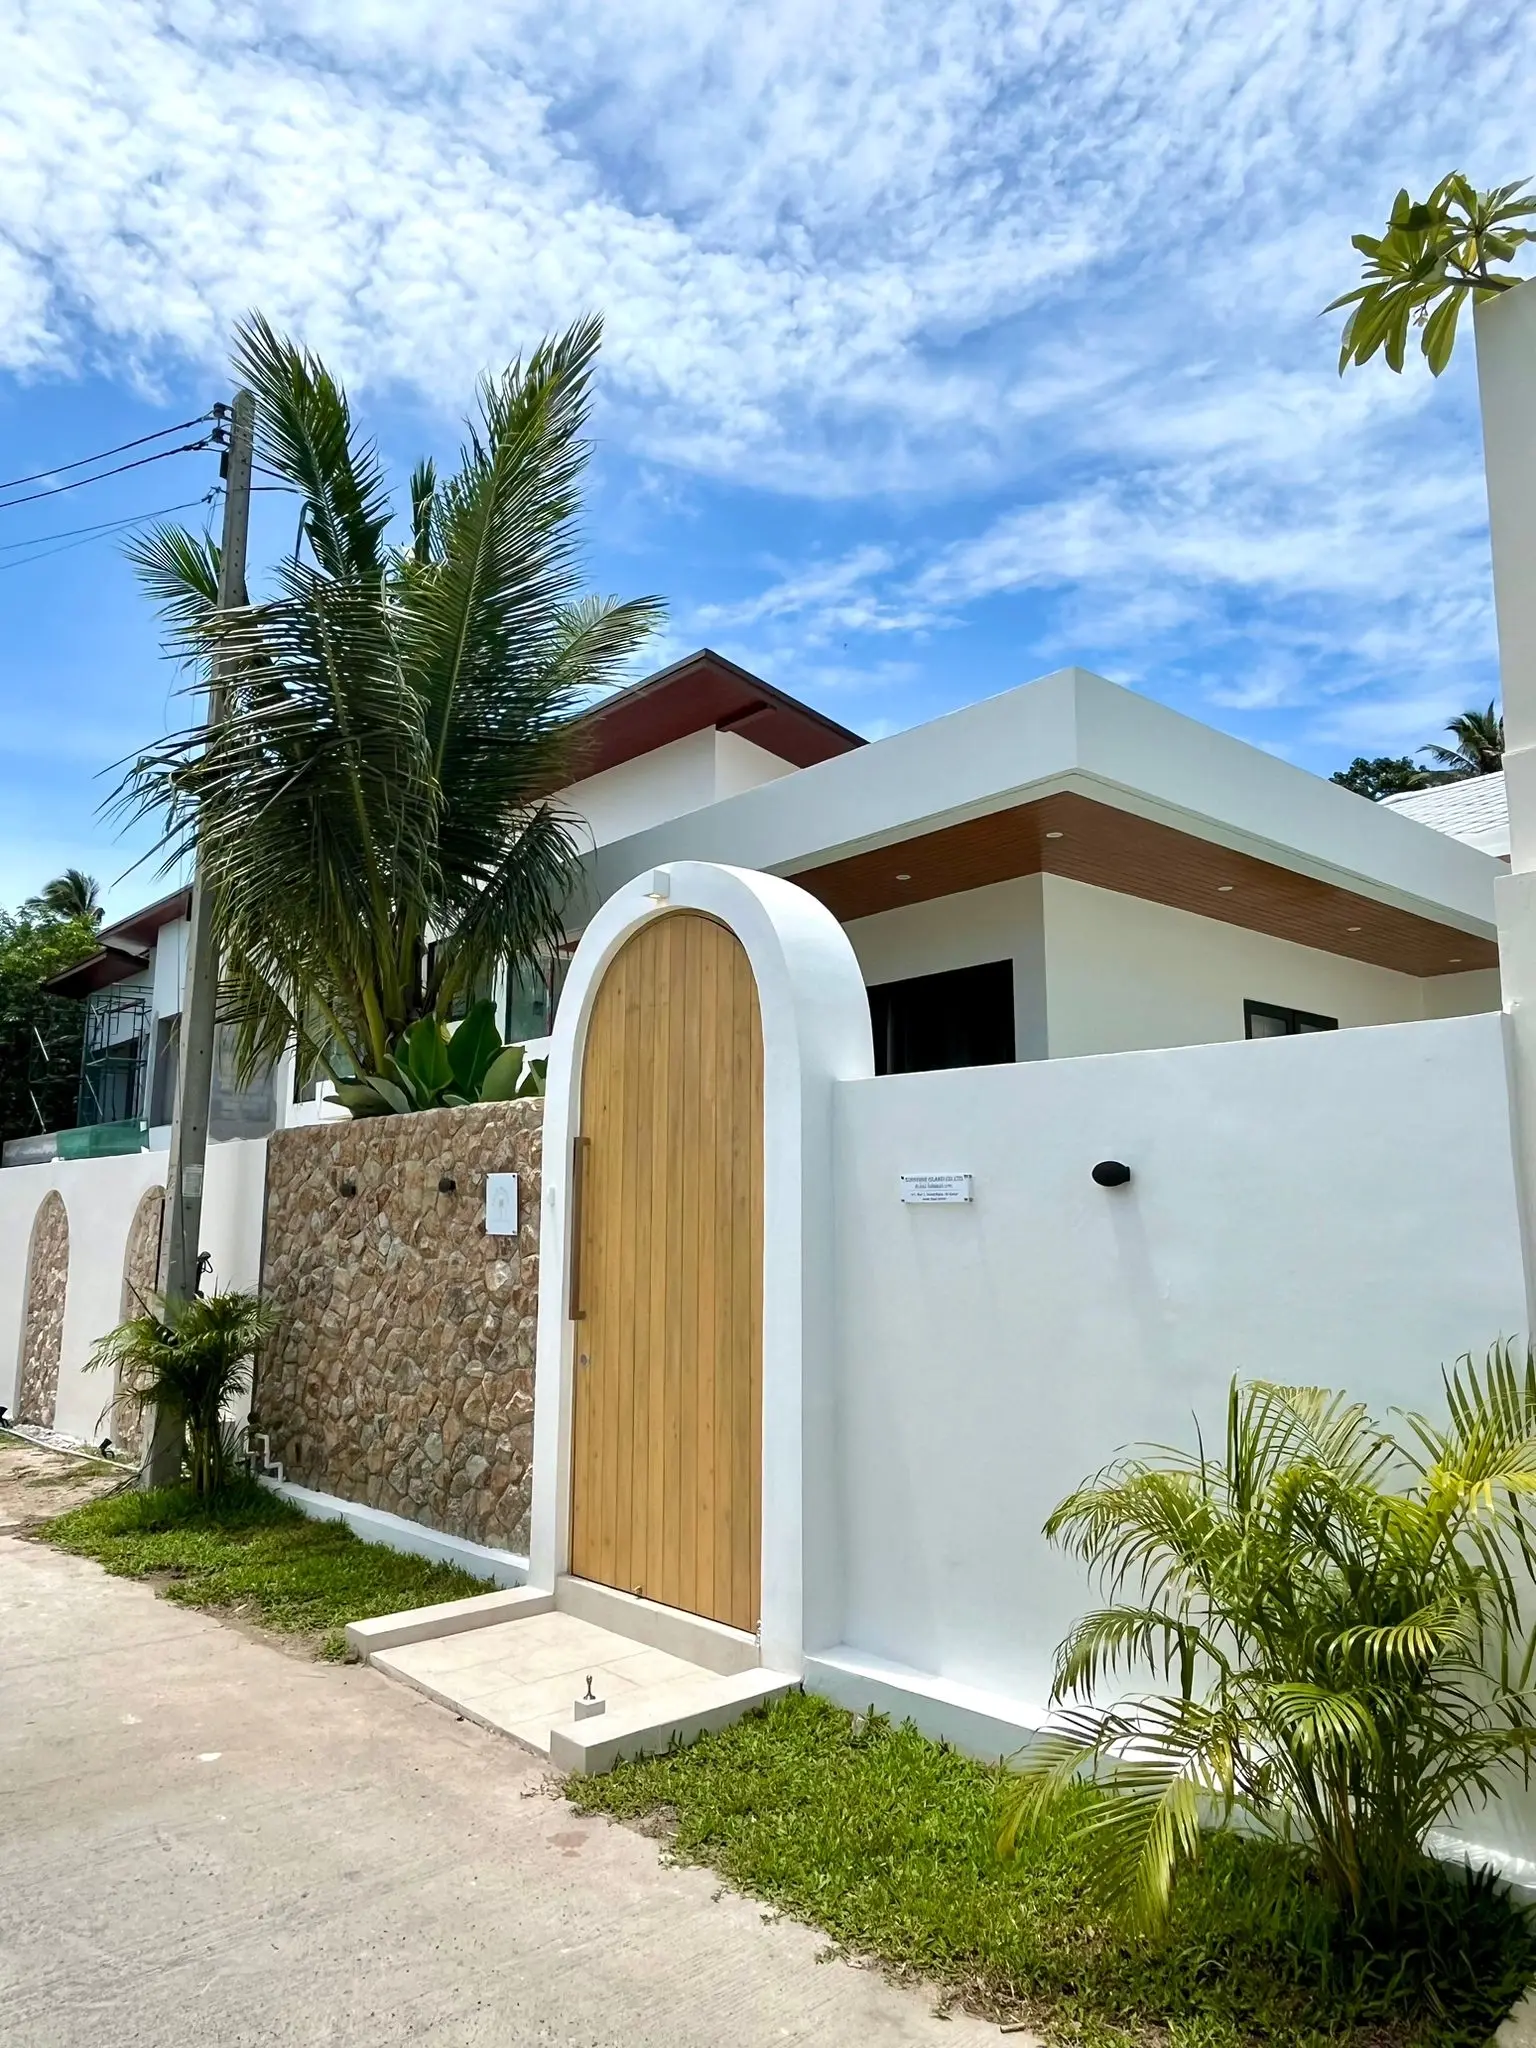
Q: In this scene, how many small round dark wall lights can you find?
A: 3